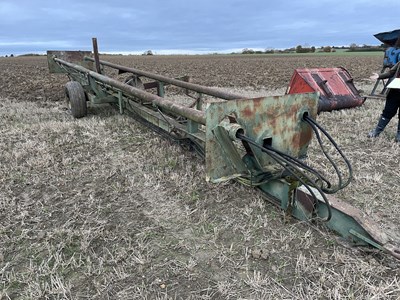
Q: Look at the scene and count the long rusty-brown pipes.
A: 2